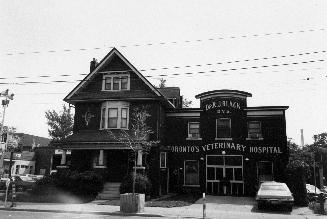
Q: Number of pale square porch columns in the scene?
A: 3